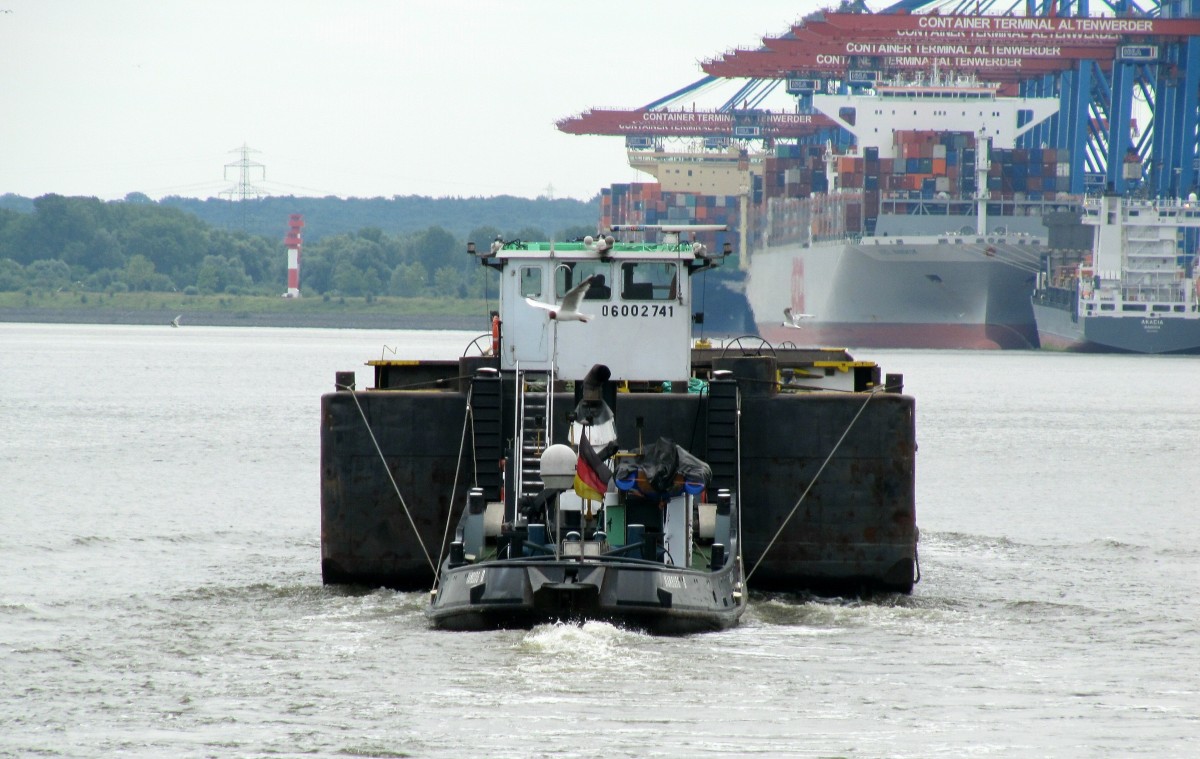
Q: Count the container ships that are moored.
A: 3